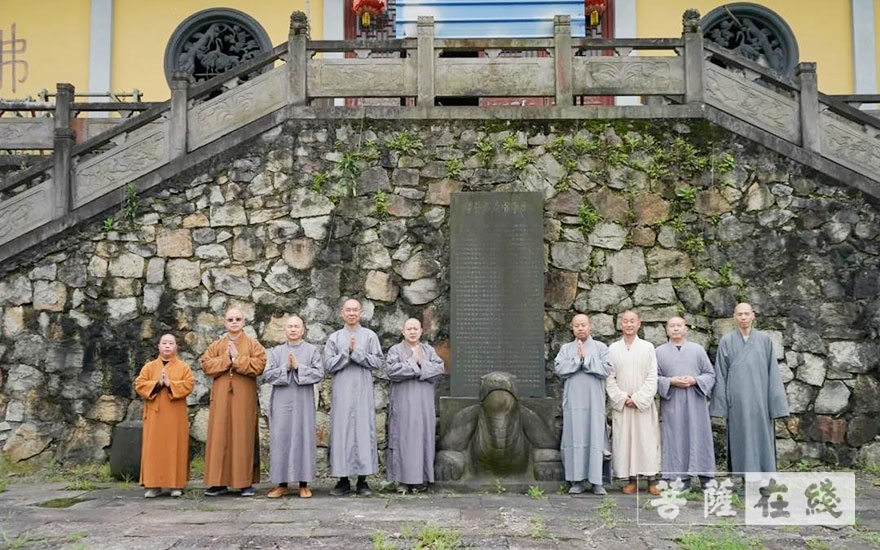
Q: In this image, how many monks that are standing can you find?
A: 9